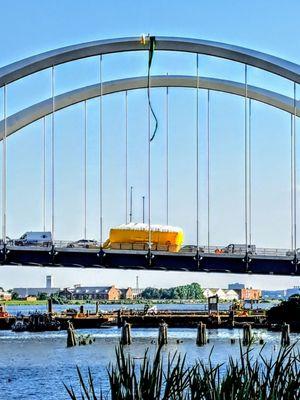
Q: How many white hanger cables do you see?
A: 14